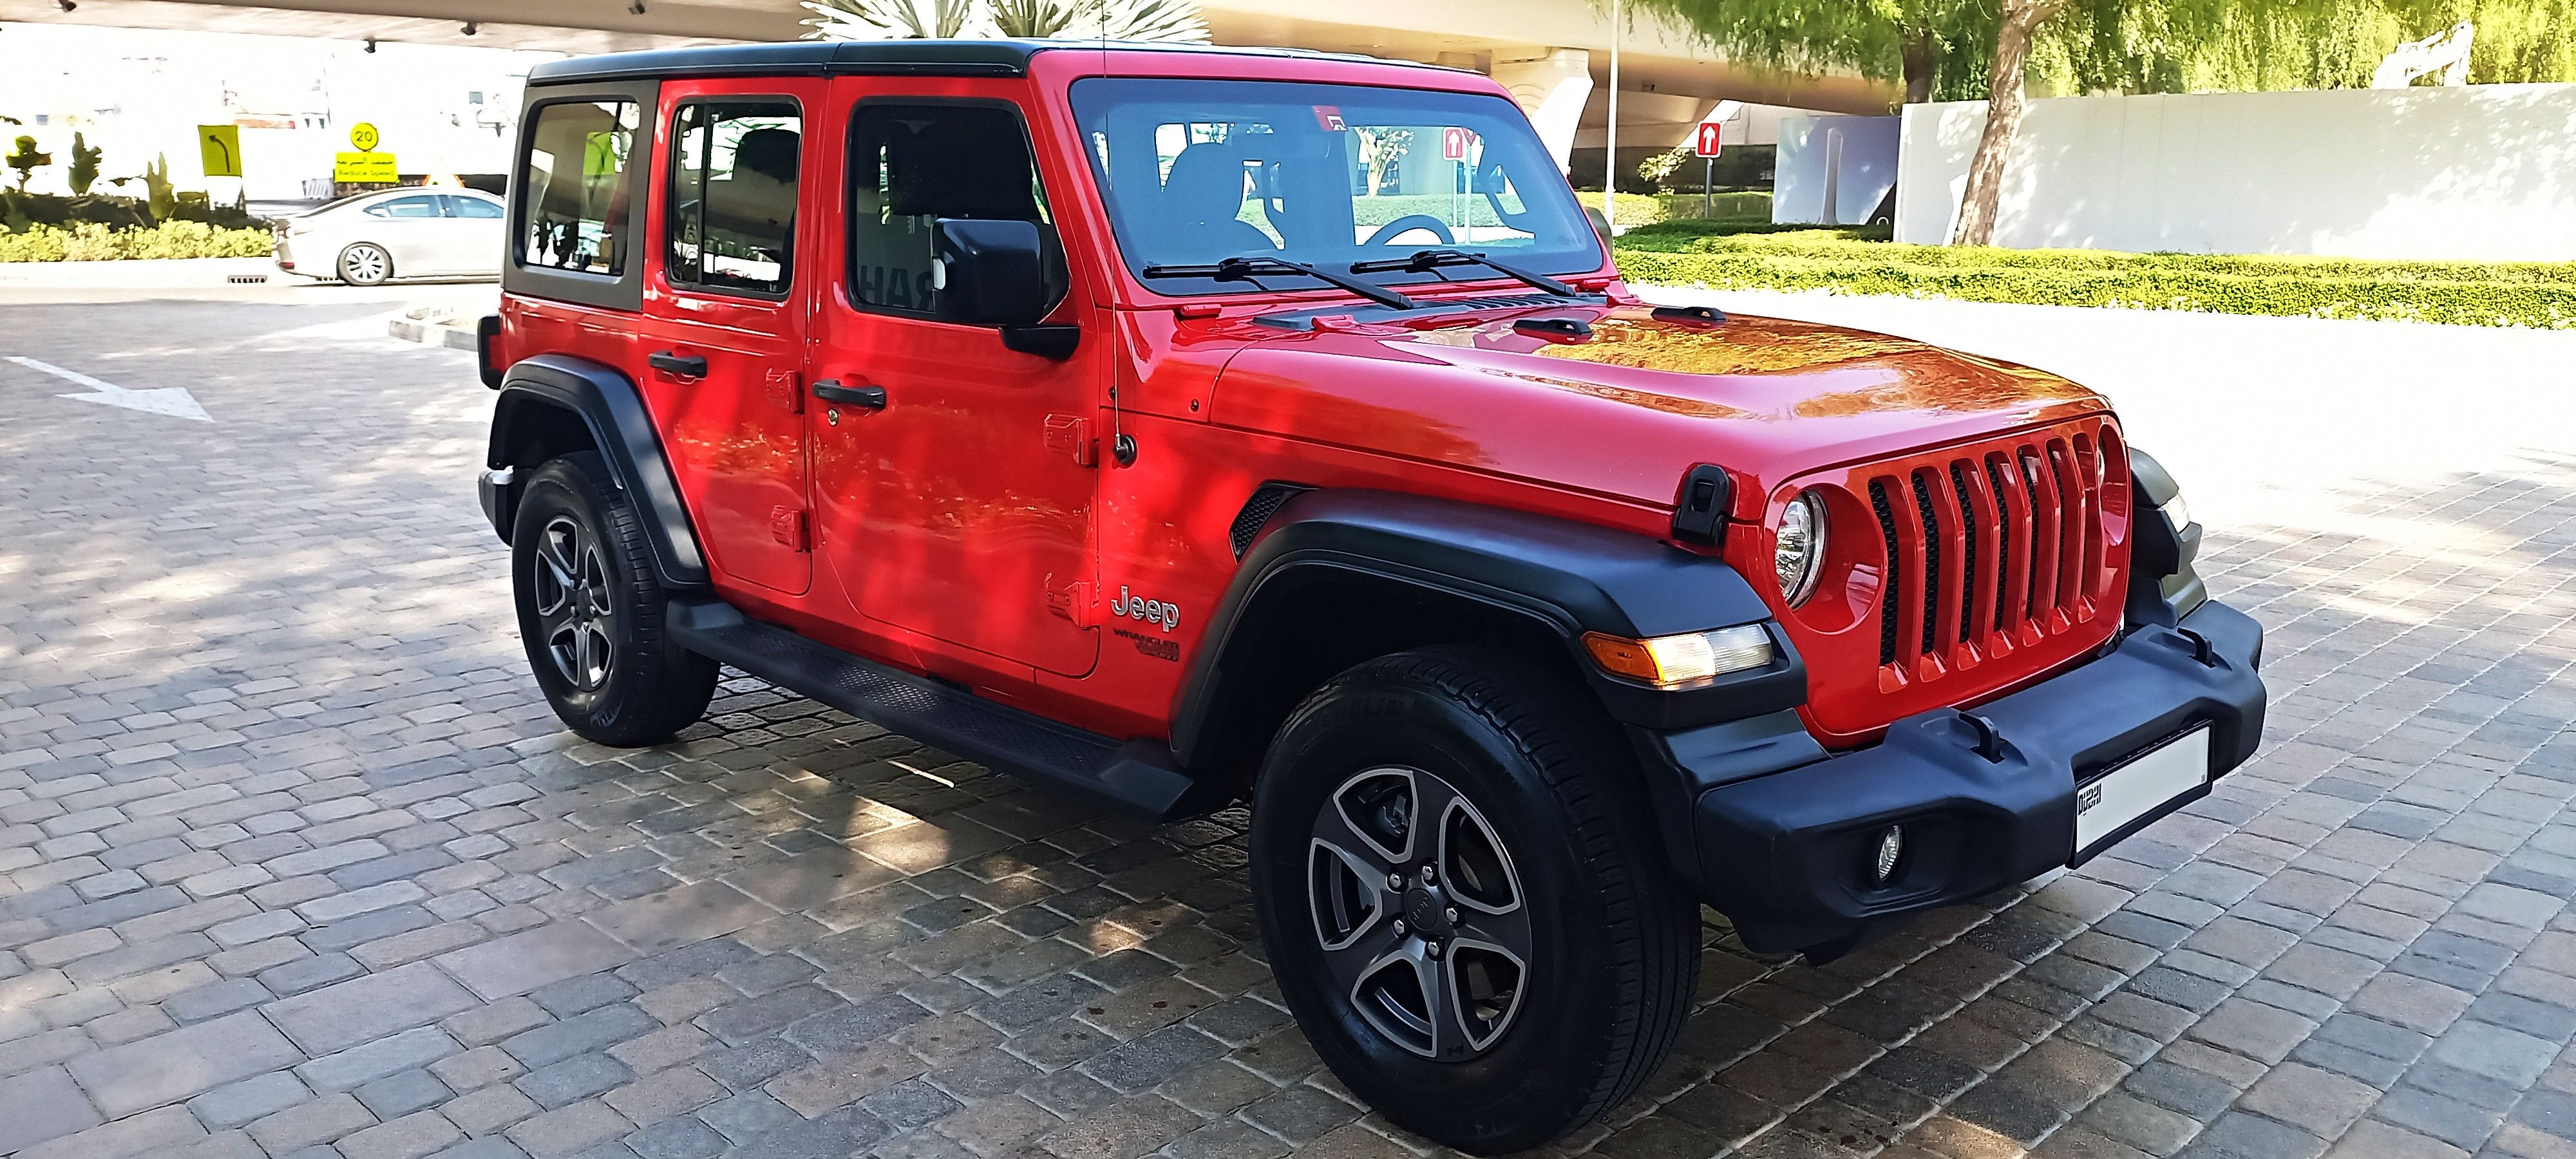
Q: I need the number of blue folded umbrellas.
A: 0